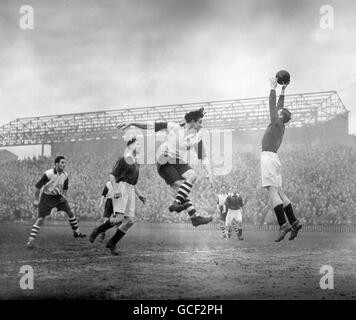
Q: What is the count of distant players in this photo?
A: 2